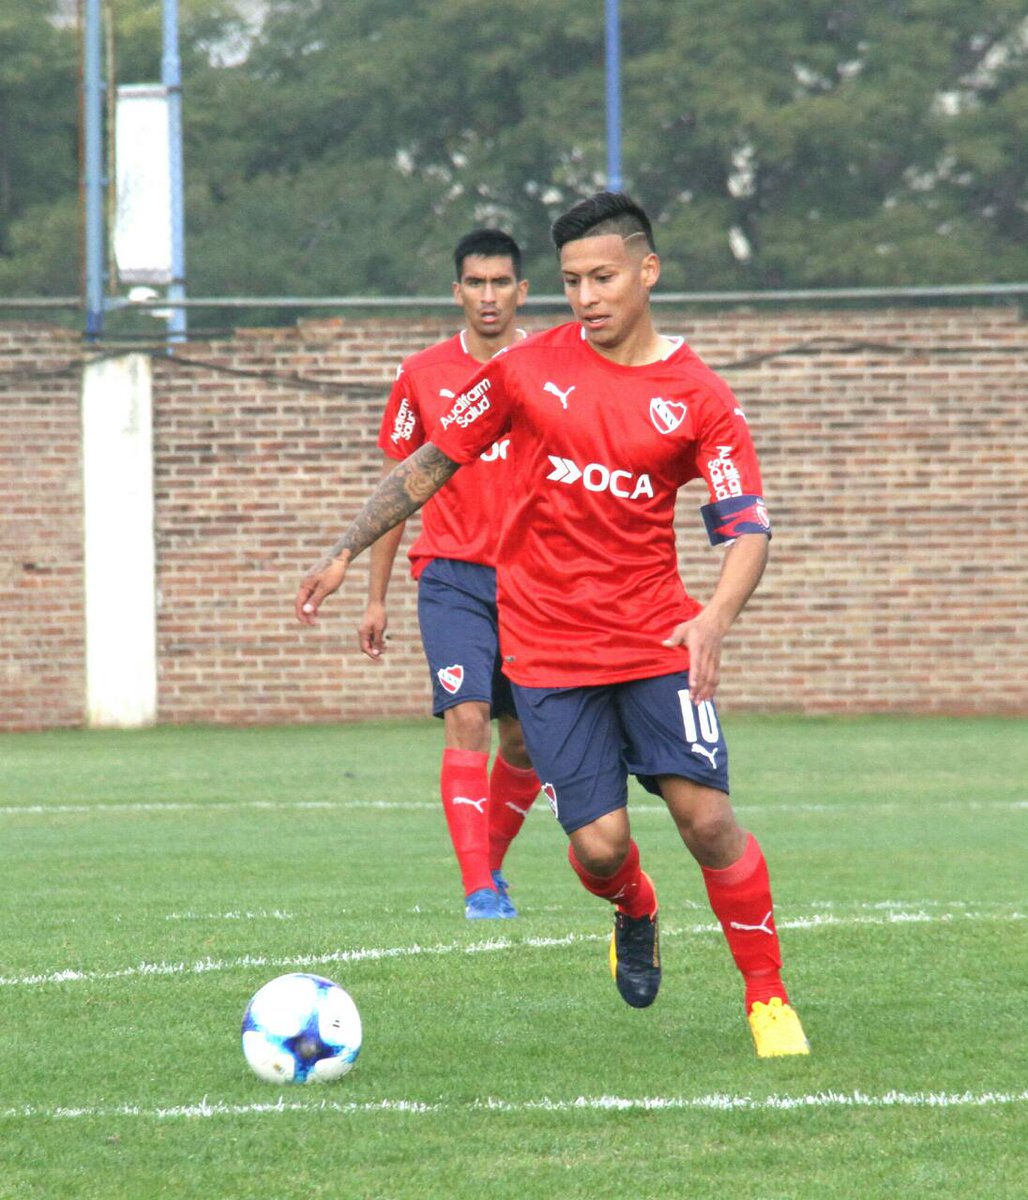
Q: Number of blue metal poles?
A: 3